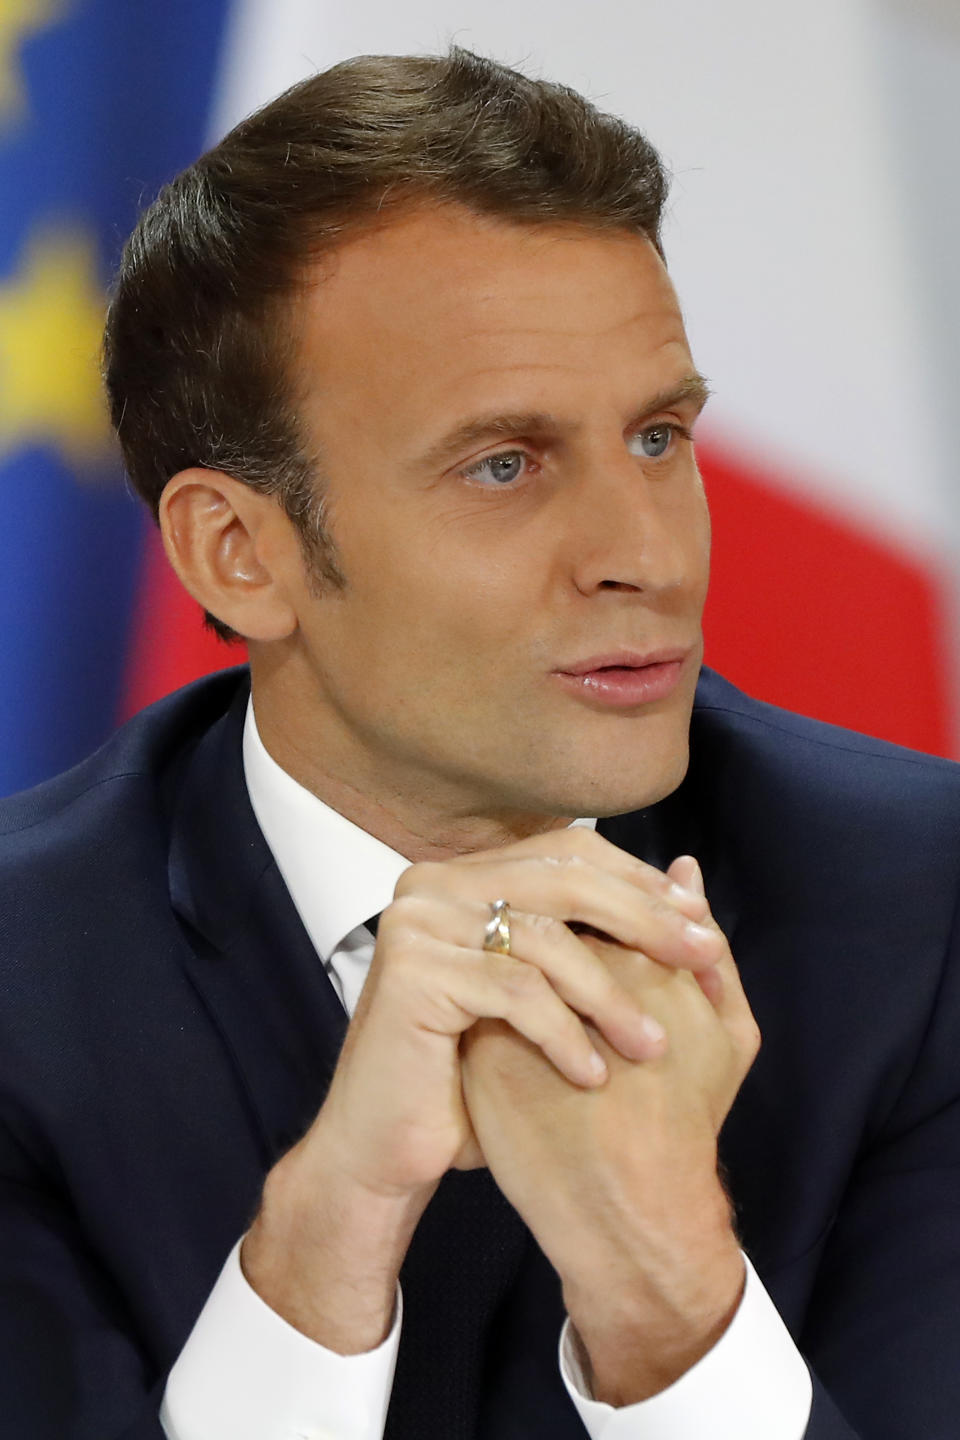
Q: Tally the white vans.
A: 0